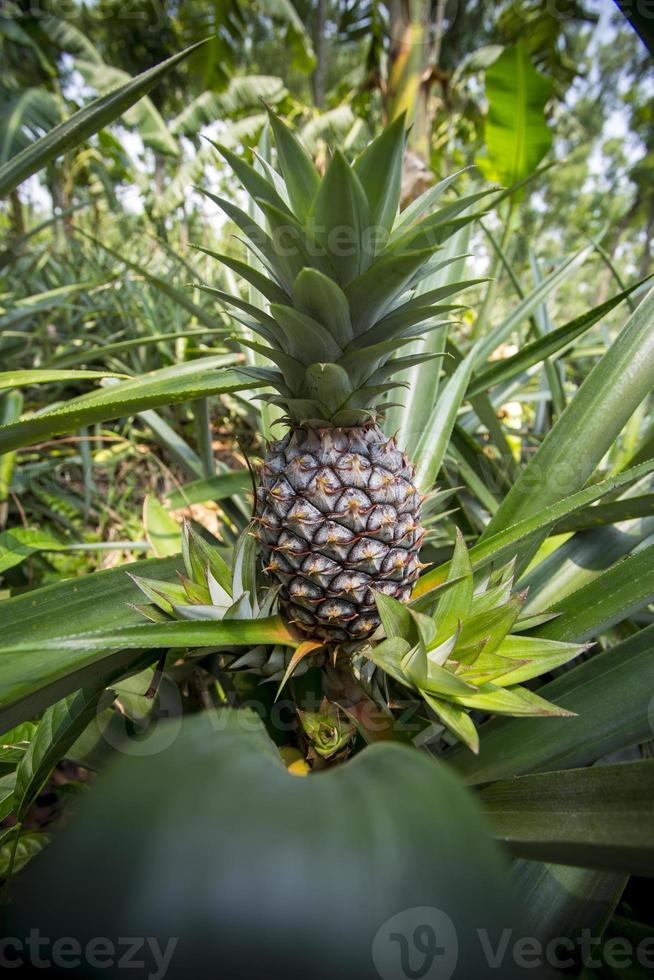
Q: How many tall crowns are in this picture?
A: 1